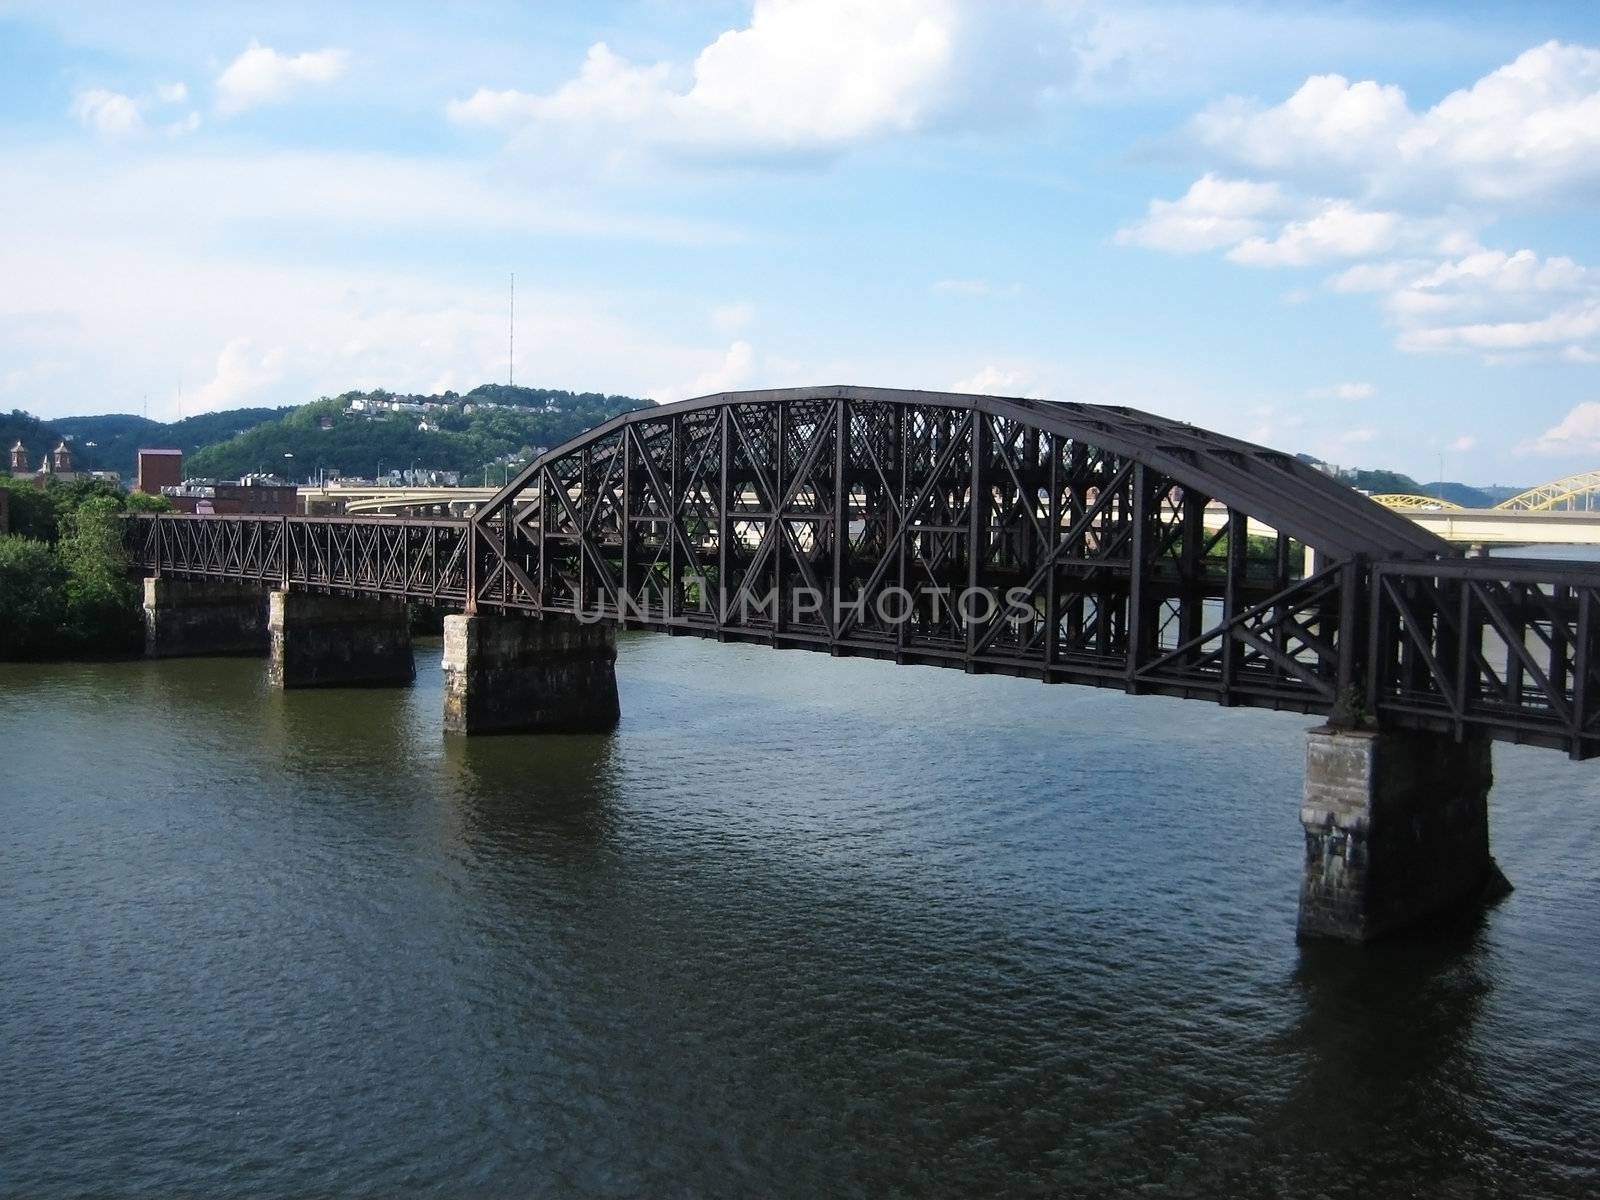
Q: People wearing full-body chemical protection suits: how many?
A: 0